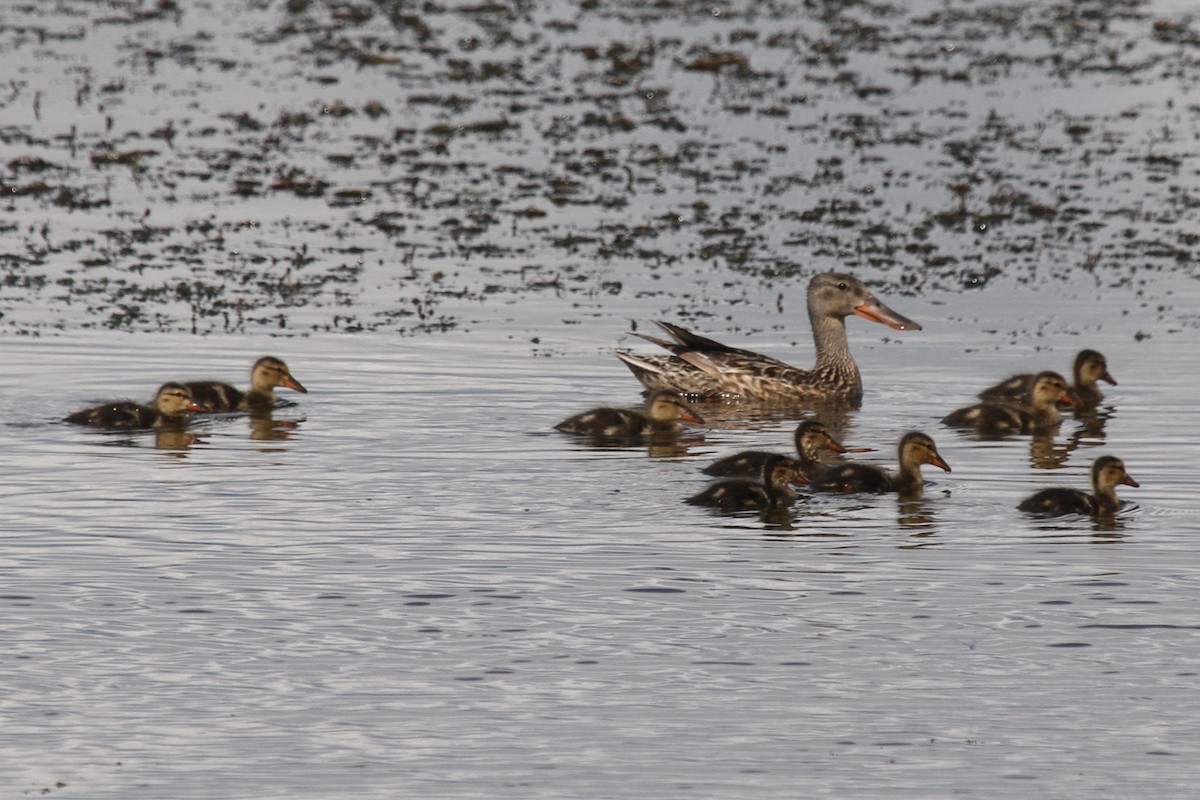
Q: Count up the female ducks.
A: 1